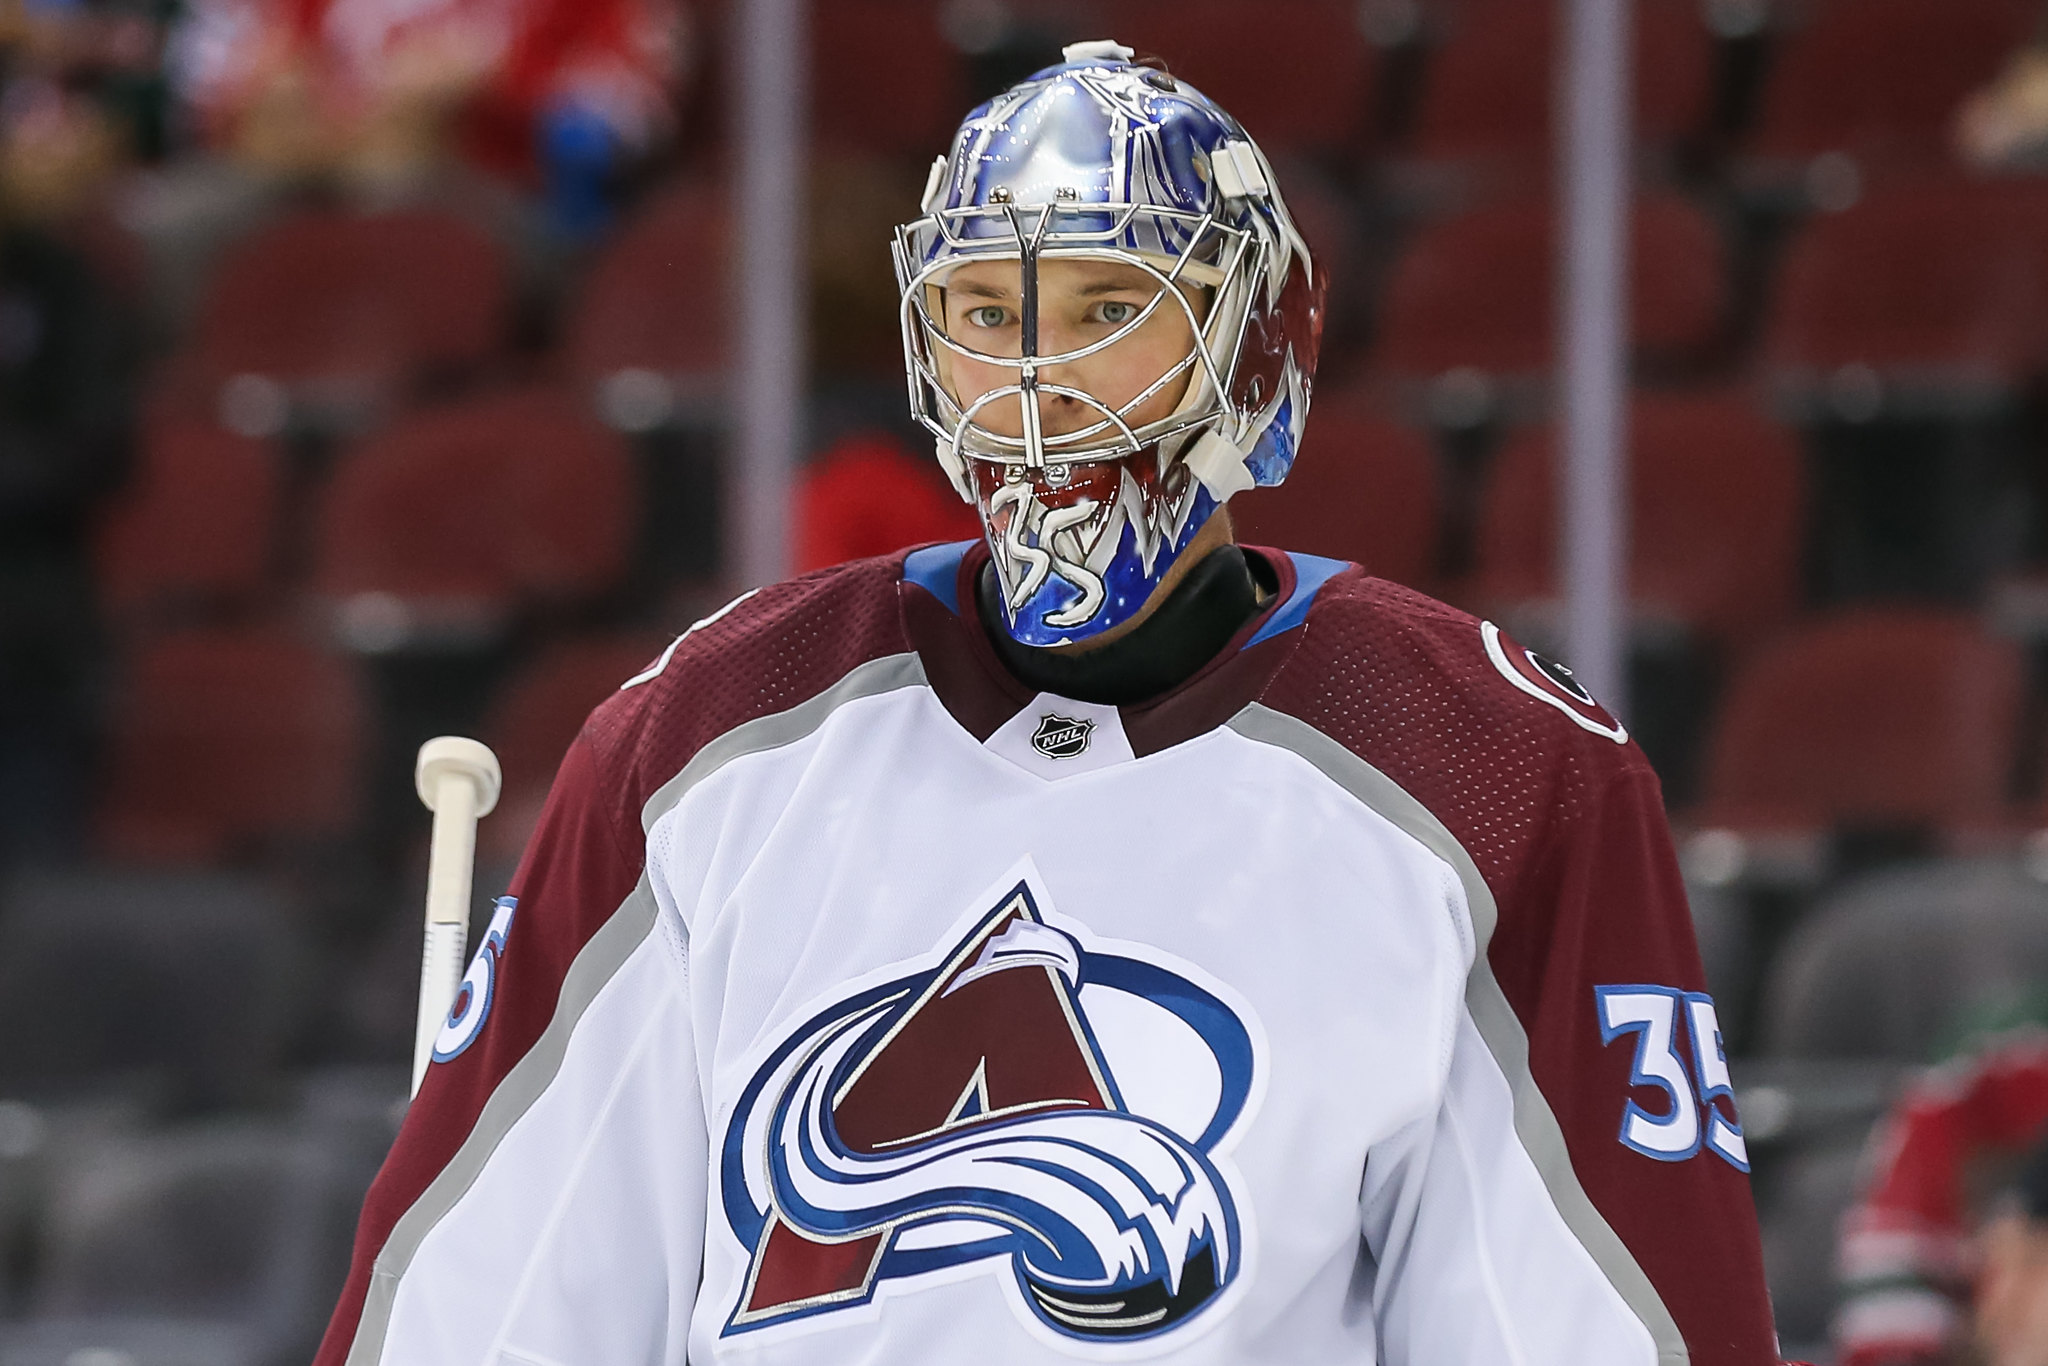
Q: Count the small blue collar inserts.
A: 2